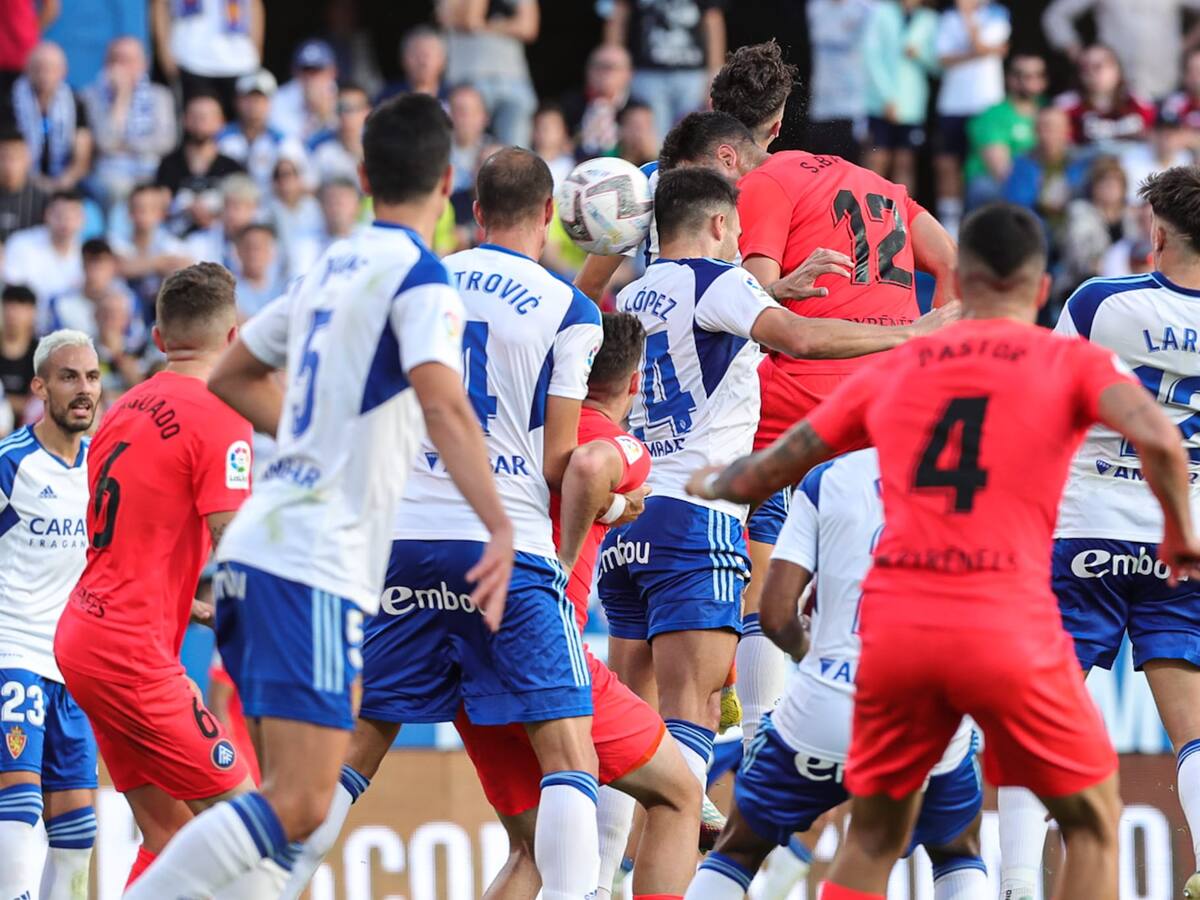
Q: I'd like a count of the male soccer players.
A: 11